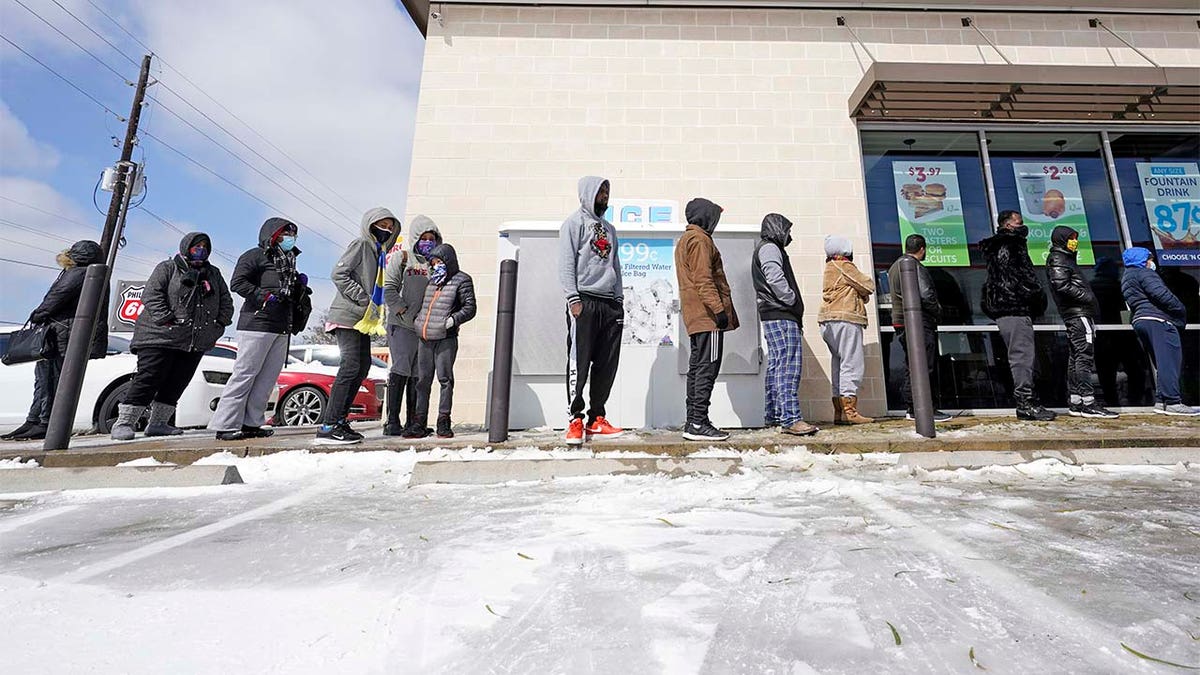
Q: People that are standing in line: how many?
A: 14